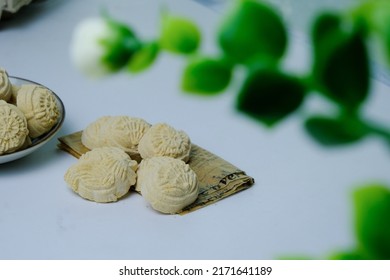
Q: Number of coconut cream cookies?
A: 7